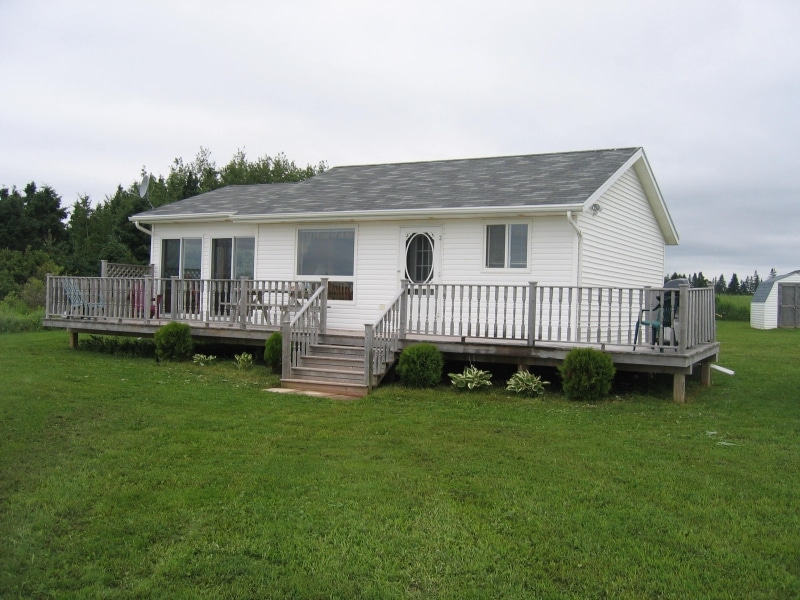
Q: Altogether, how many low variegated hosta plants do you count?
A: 4